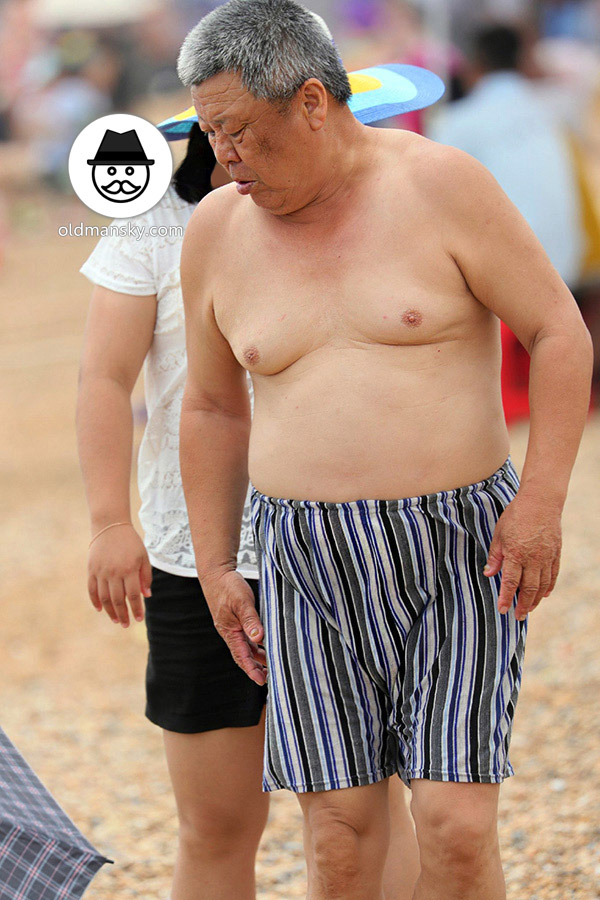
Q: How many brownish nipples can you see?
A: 2